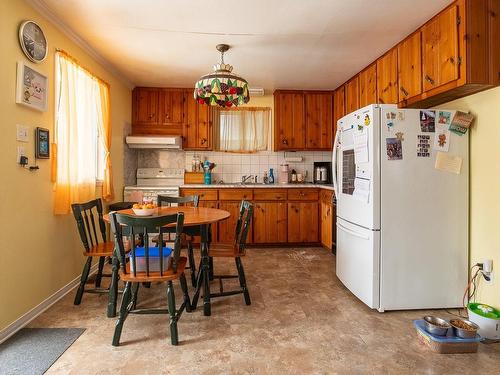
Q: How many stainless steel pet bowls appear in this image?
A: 2